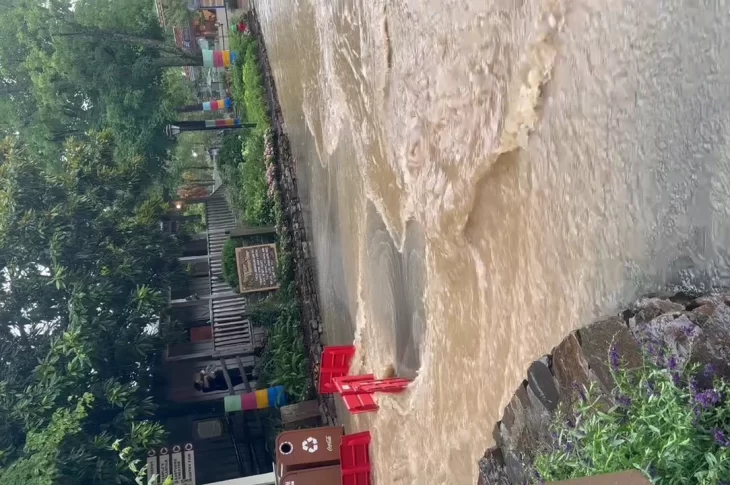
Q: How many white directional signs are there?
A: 4